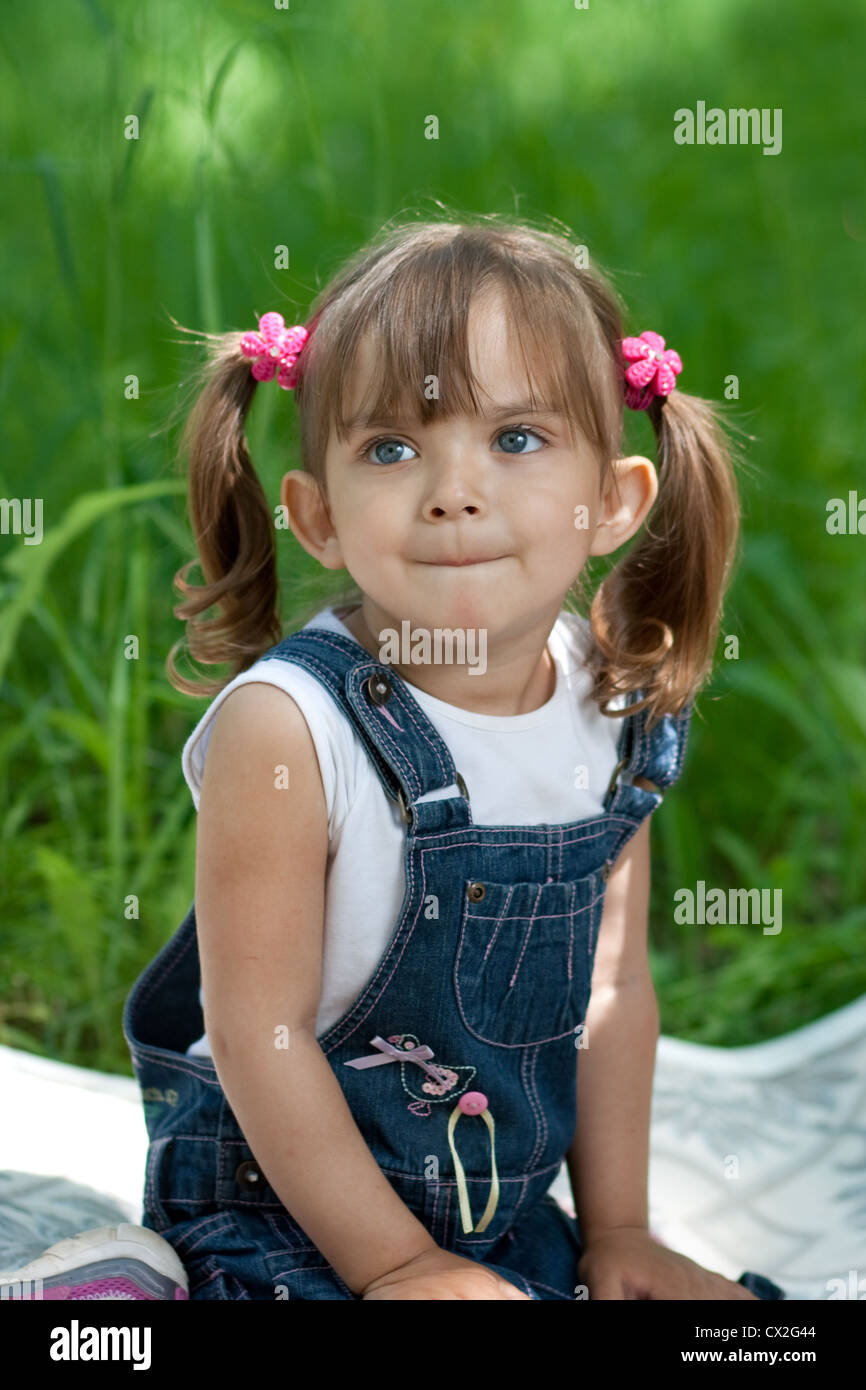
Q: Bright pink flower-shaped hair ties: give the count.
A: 2